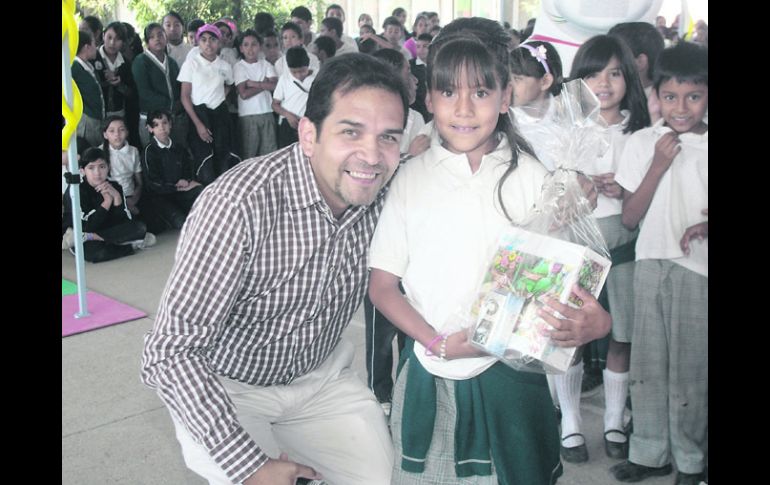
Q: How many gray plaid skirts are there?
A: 2